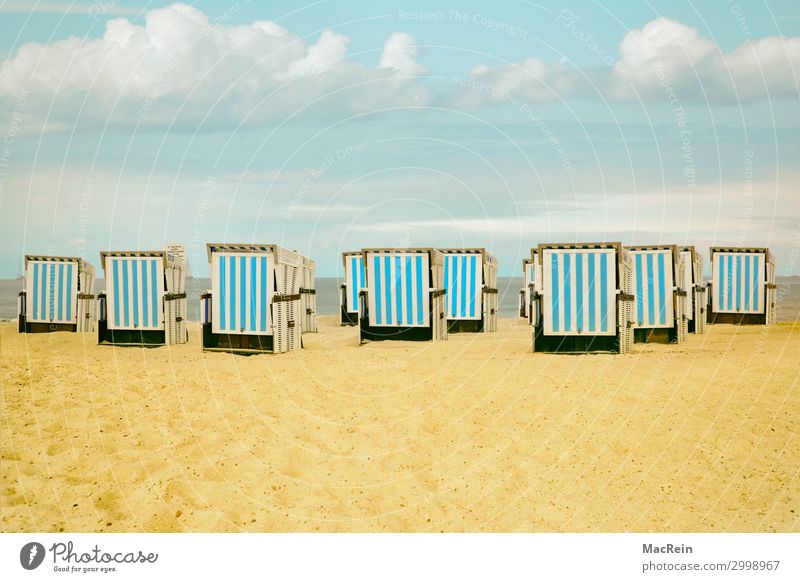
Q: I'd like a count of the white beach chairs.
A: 13